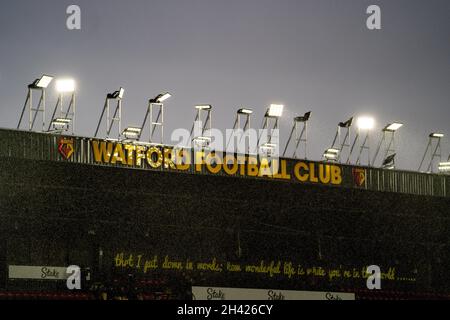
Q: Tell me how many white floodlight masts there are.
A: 12